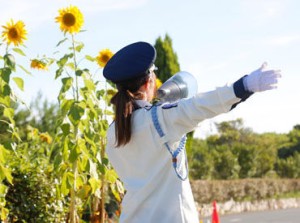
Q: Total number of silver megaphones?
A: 1